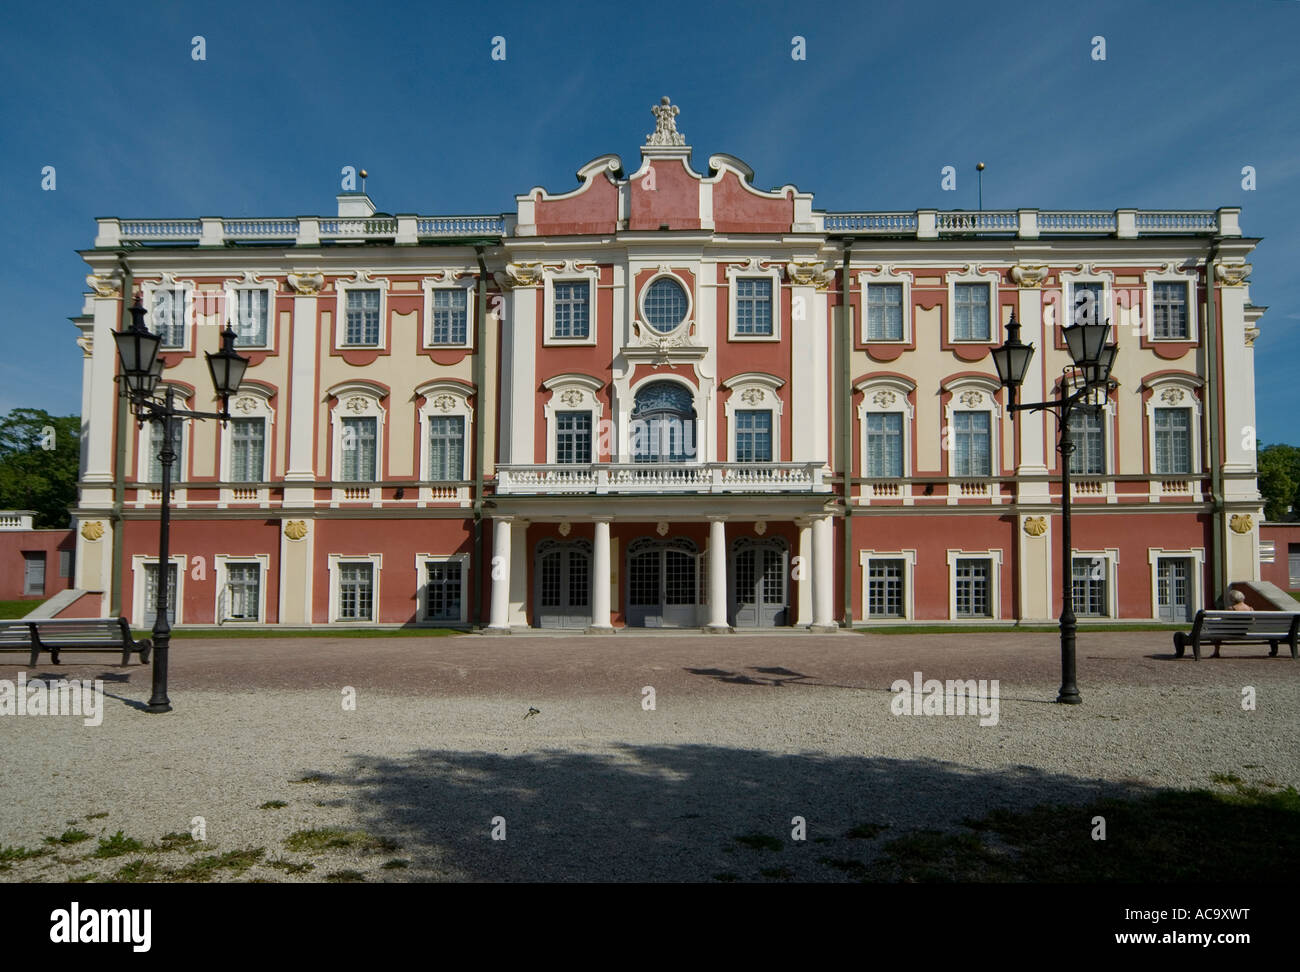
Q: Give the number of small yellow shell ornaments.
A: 4